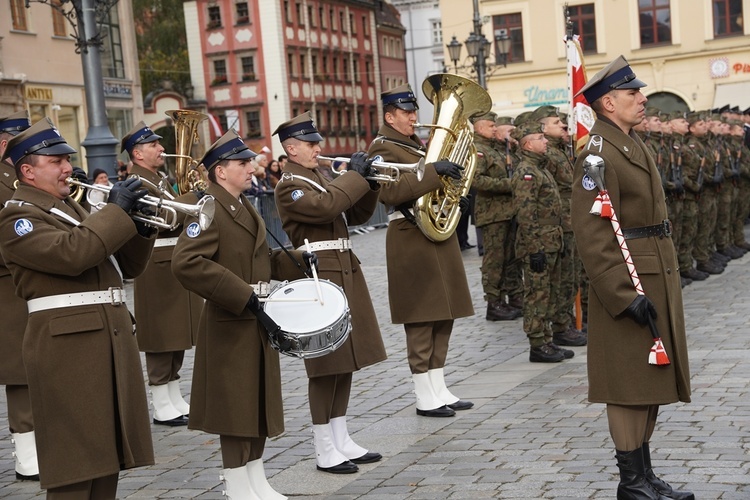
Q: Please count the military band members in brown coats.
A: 7